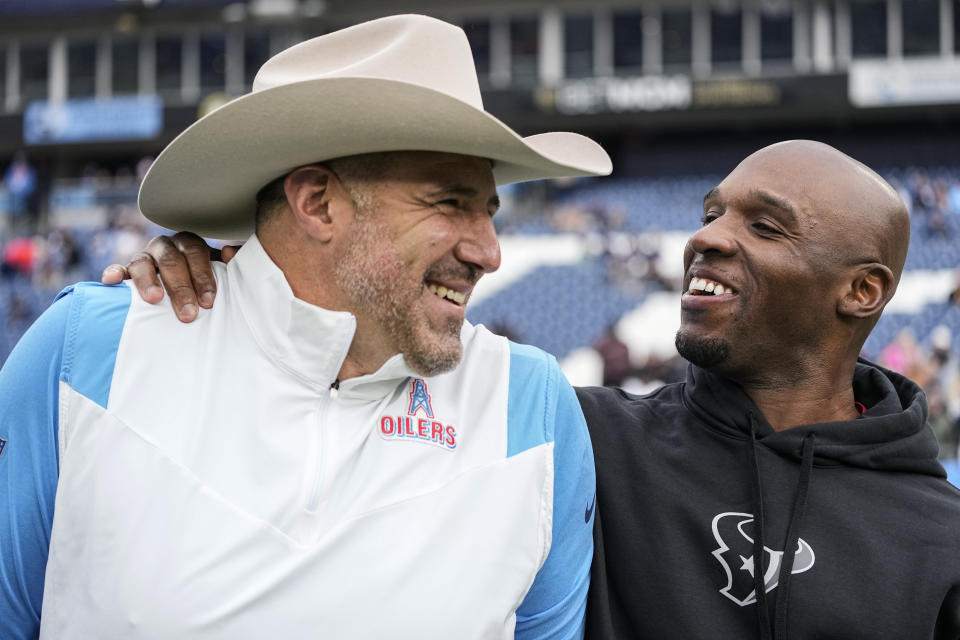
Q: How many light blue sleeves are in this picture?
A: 2